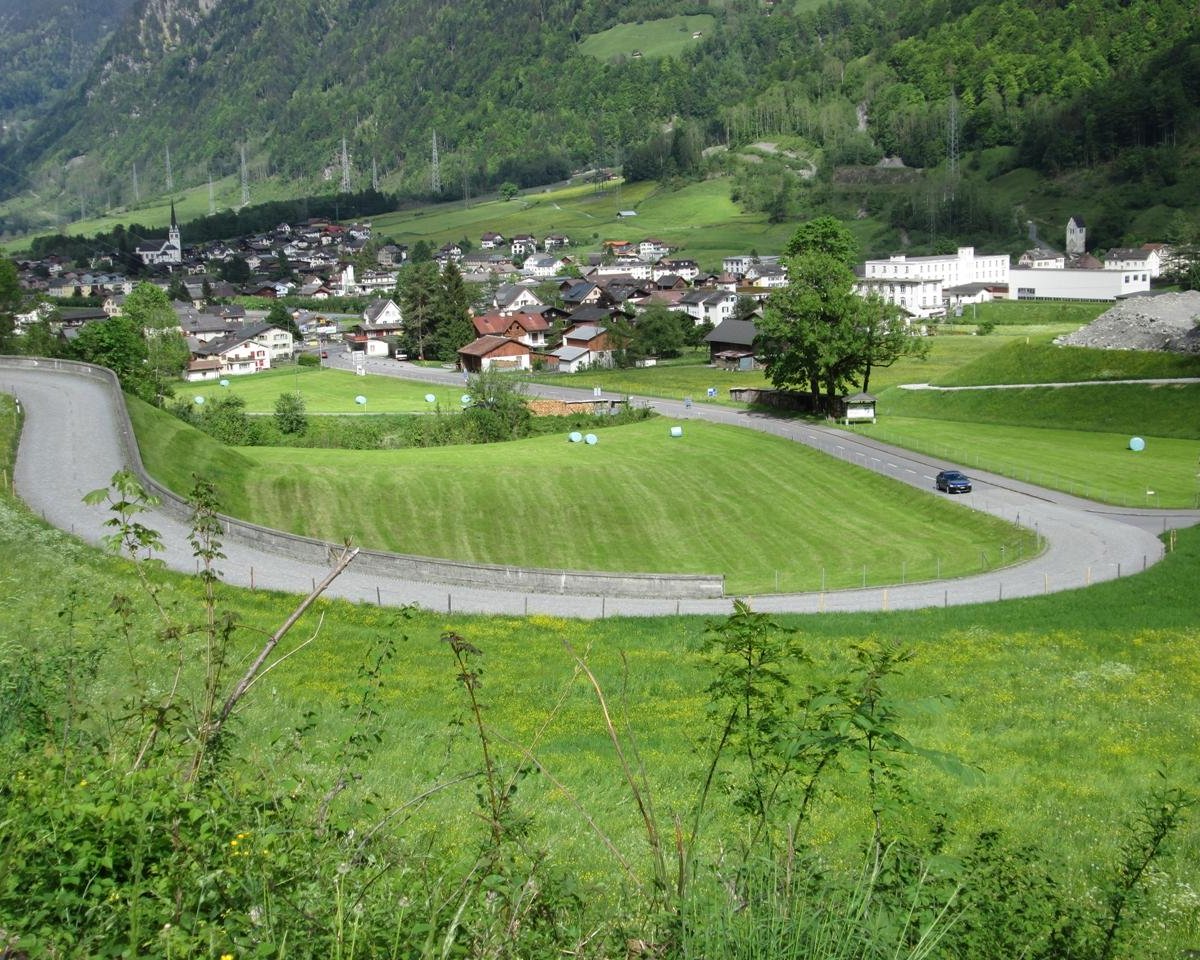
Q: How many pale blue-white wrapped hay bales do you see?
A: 9